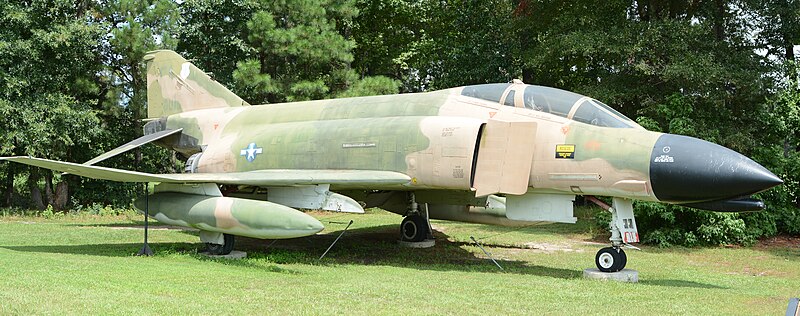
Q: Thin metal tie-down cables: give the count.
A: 2